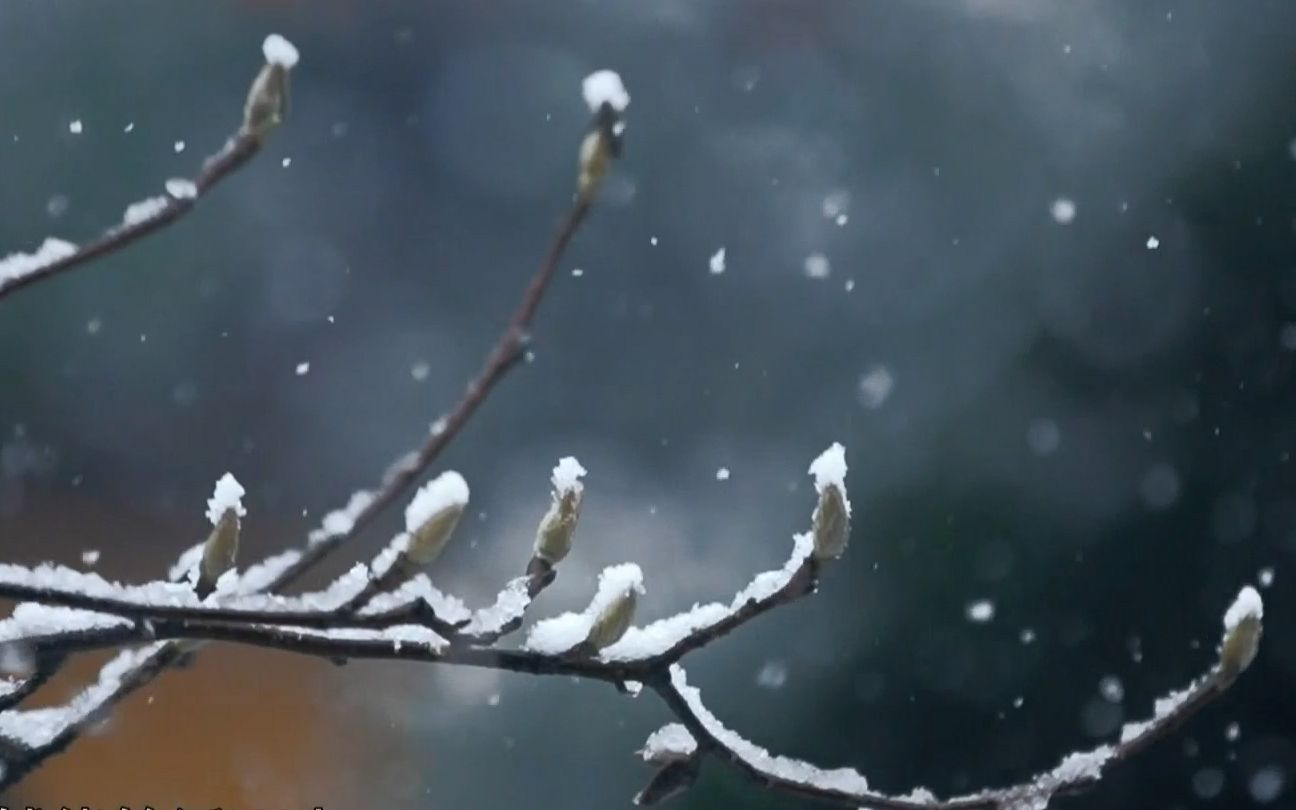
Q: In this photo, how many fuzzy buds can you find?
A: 8